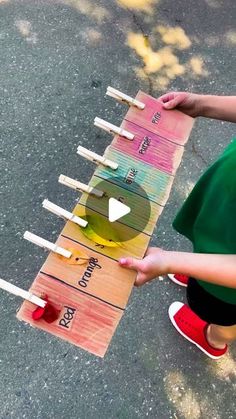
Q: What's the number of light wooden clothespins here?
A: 7